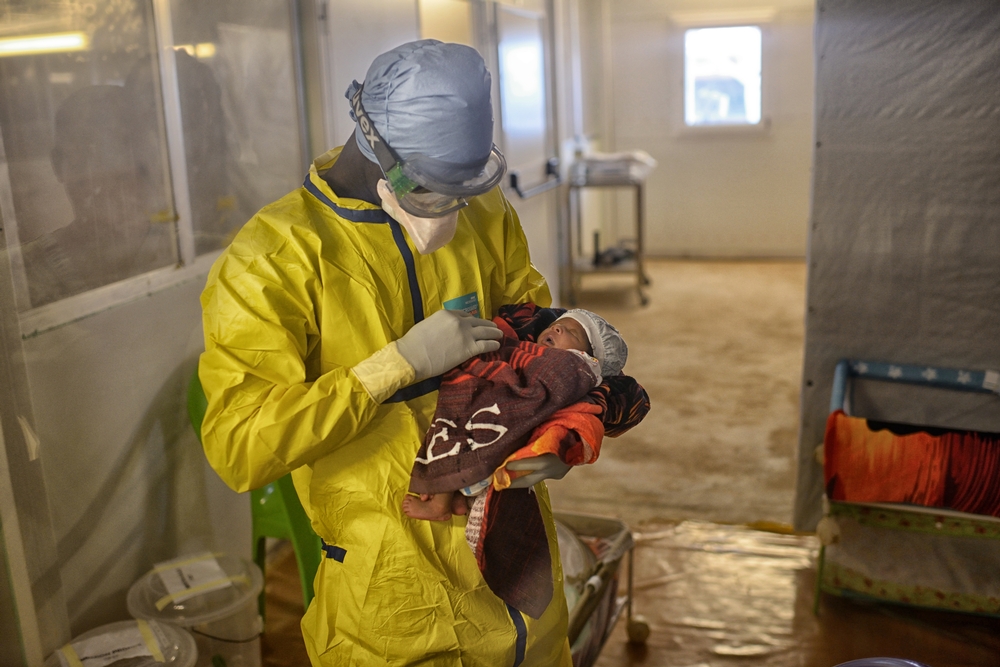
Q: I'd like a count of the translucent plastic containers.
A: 2